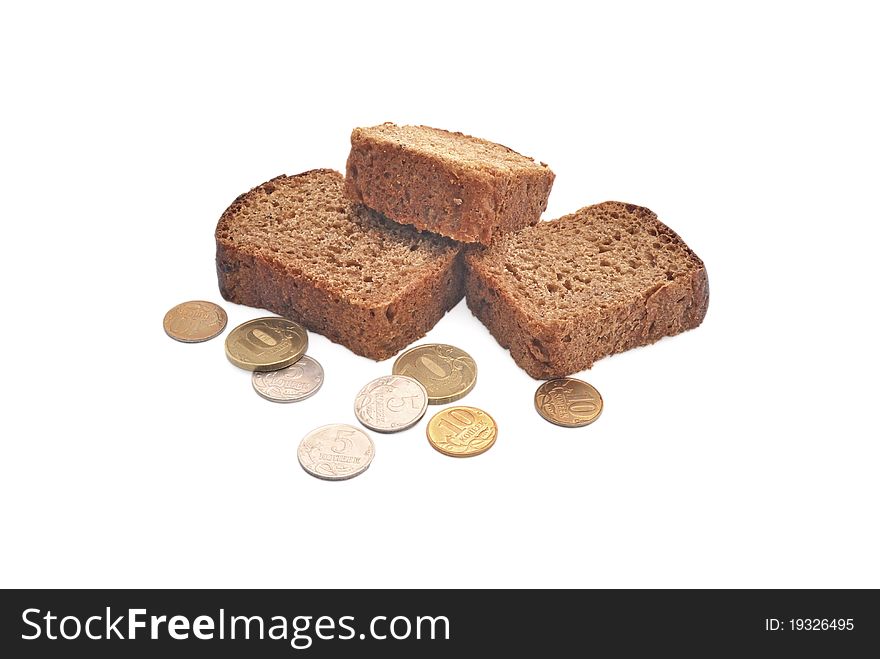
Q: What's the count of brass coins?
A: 5